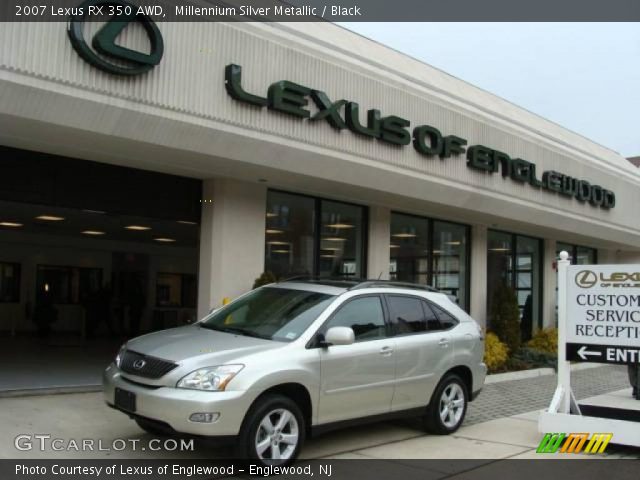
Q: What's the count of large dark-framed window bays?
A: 4